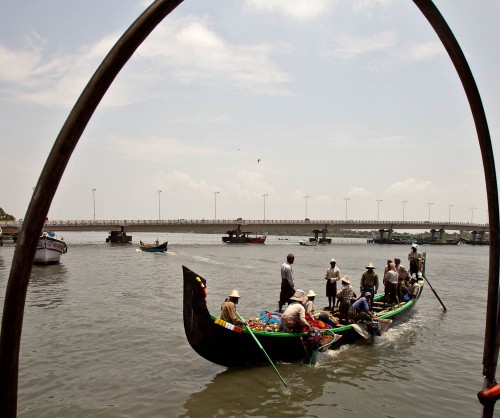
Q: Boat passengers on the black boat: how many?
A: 13